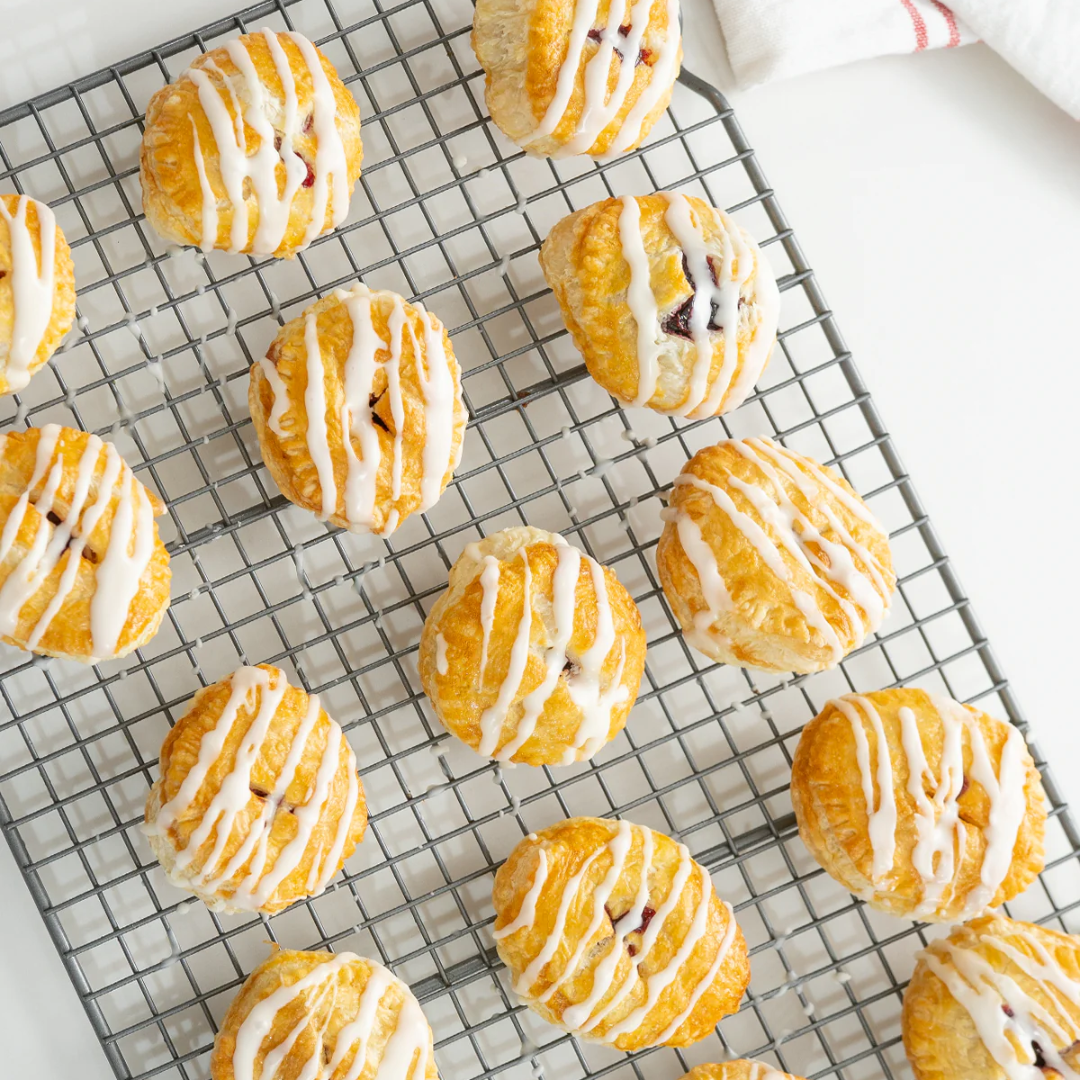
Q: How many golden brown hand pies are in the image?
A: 14